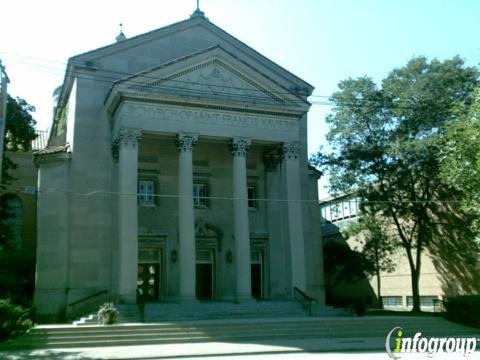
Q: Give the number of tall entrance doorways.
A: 3